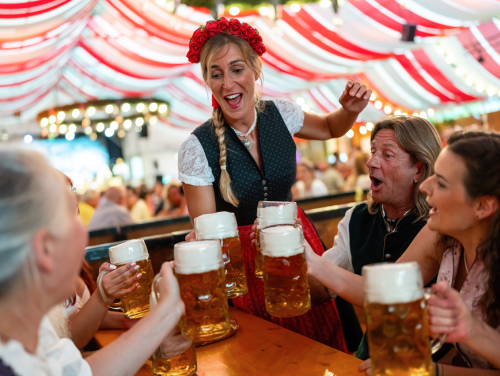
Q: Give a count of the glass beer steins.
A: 7